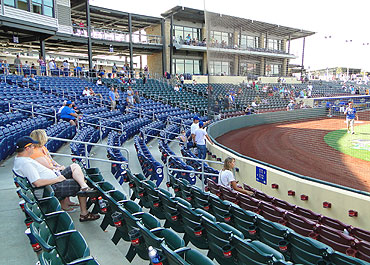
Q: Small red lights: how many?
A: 5